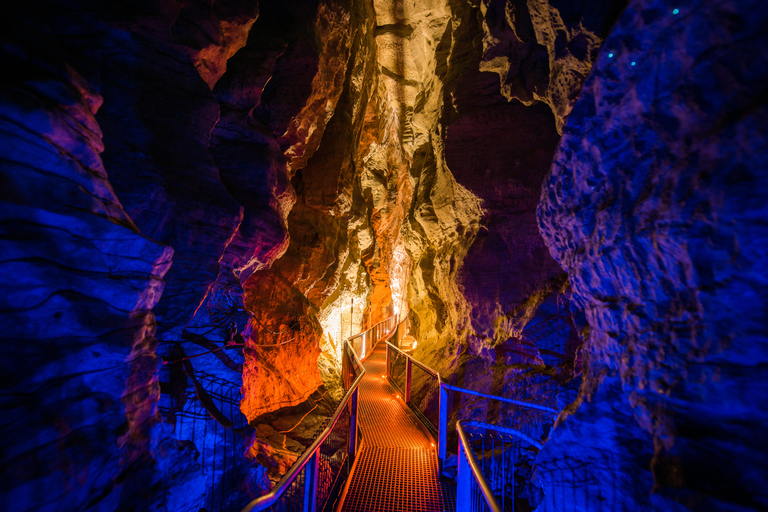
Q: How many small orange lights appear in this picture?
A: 3